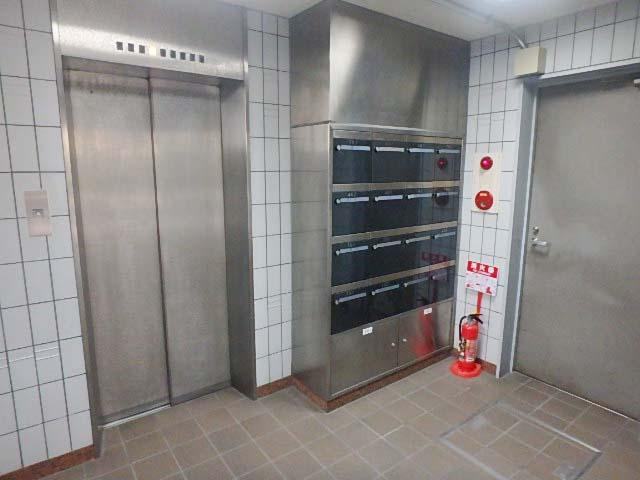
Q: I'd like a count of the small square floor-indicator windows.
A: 9